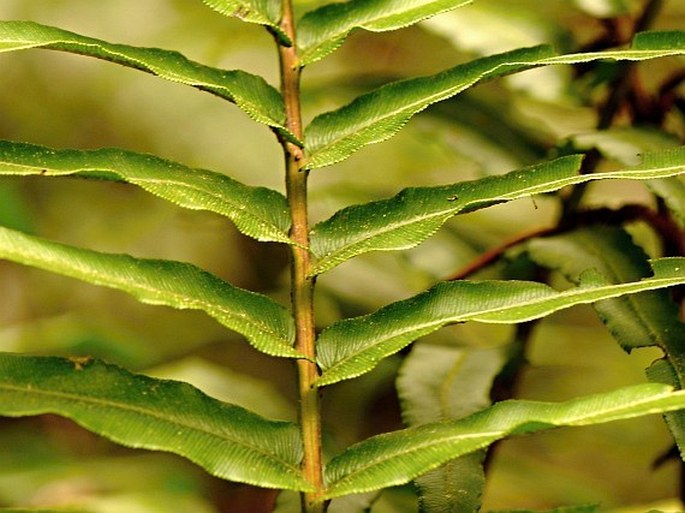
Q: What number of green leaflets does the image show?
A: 10